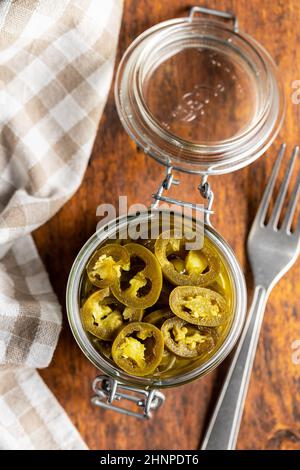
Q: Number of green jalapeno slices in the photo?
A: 7